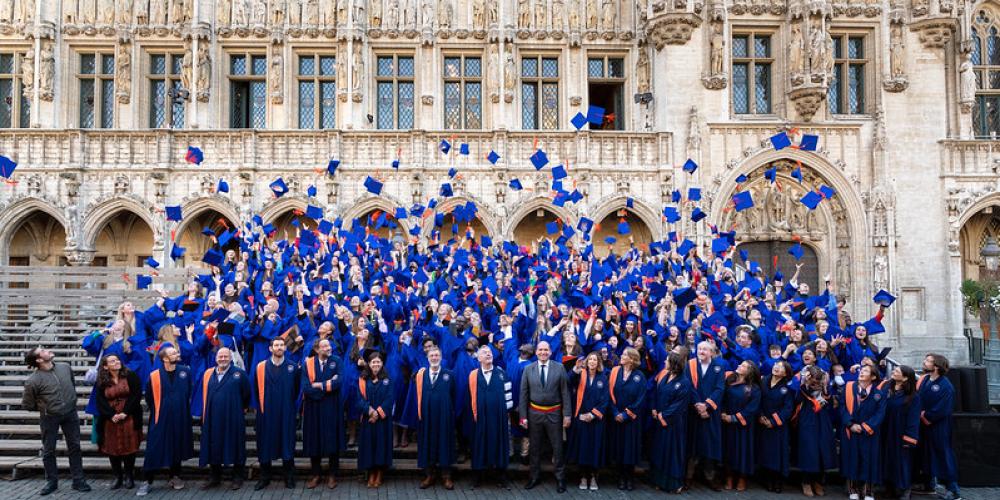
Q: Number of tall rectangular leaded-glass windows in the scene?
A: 11